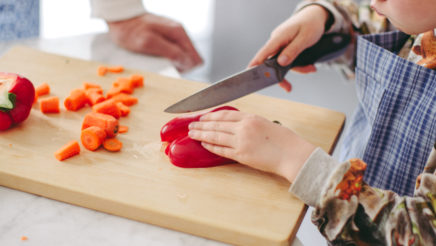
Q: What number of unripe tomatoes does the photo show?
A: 0